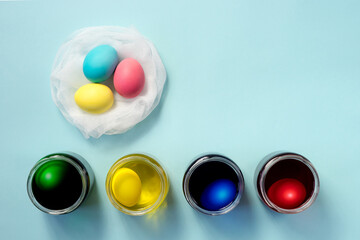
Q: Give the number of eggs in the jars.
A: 4